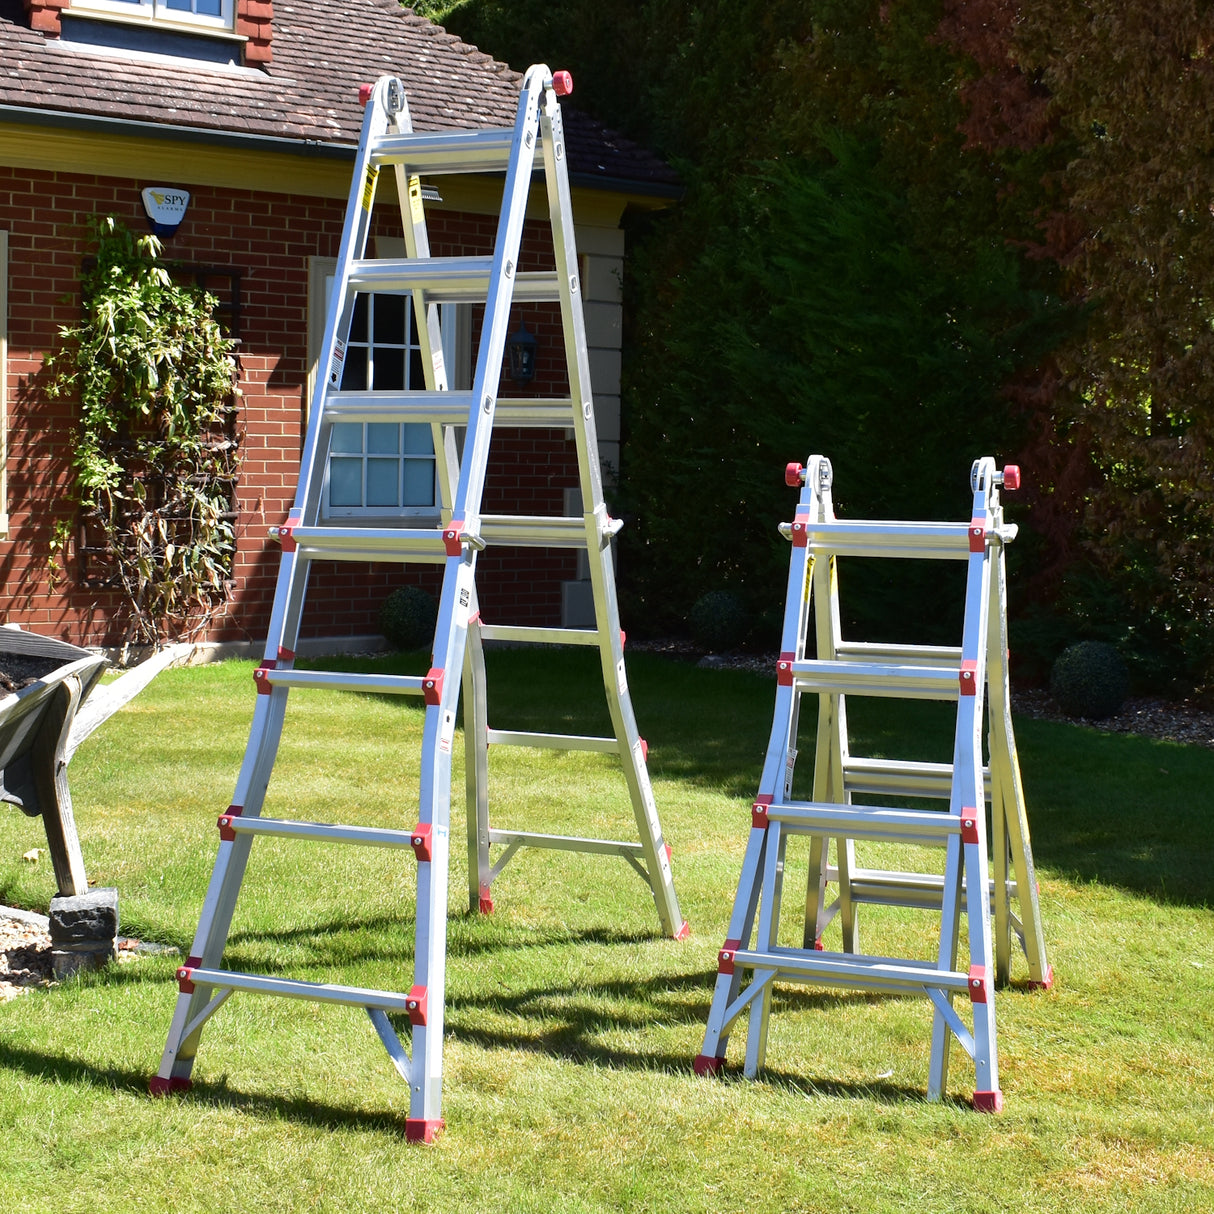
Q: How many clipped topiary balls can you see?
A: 3